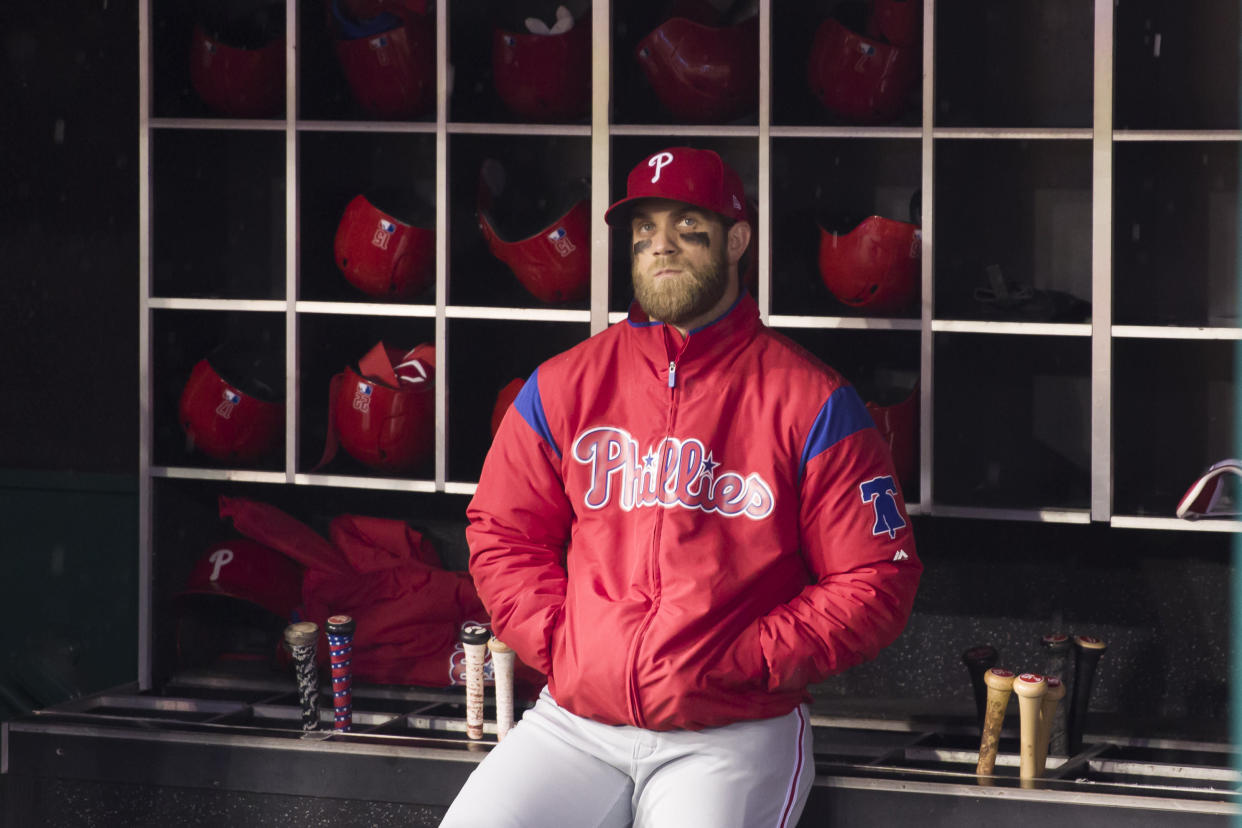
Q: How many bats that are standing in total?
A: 10